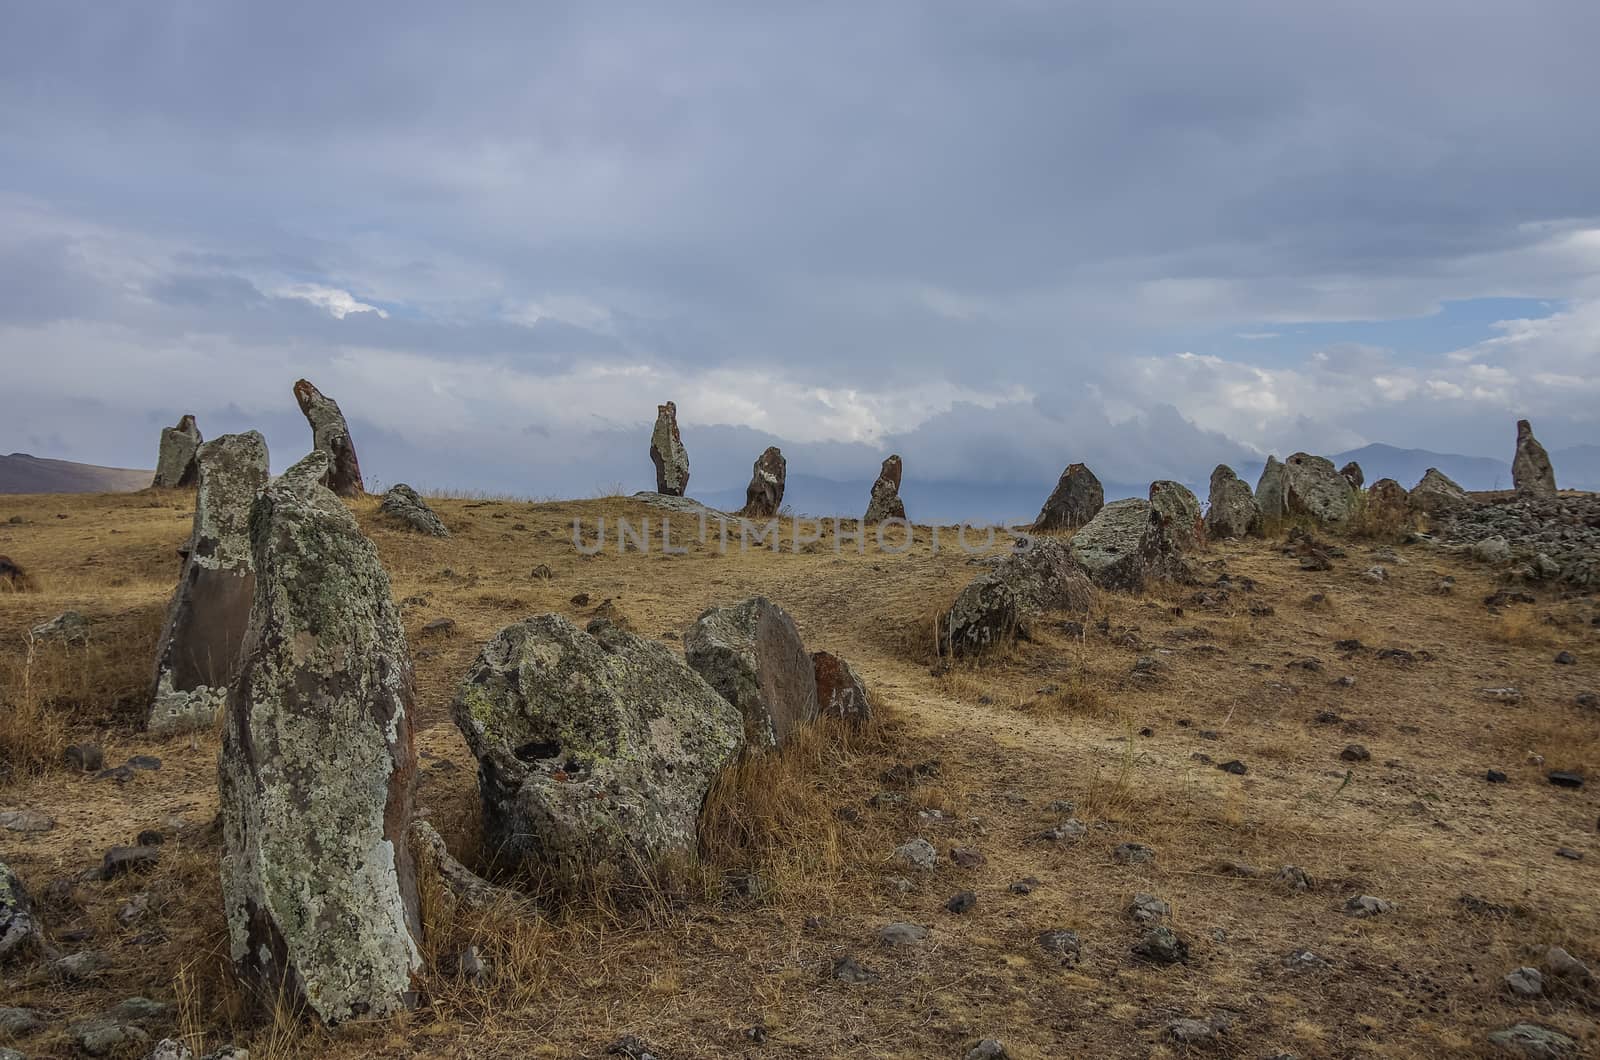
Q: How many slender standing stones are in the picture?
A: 8